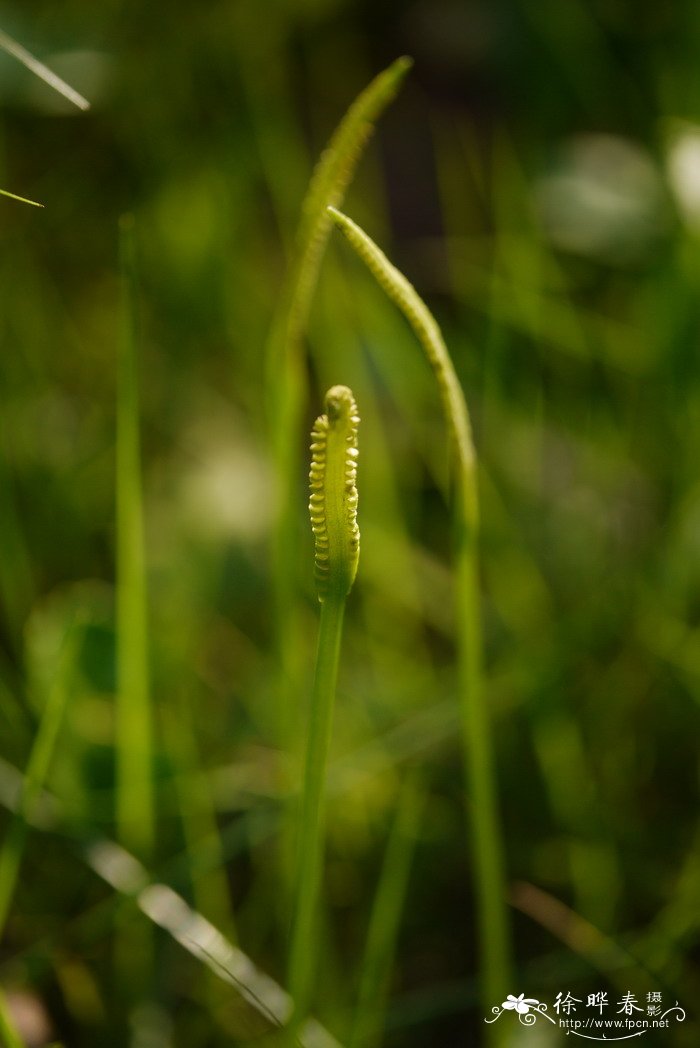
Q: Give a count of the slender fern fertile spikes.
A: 3